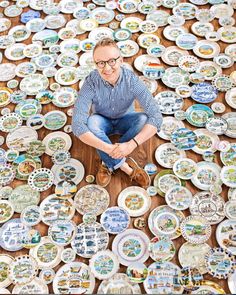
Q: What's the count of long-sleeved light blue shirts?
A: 1